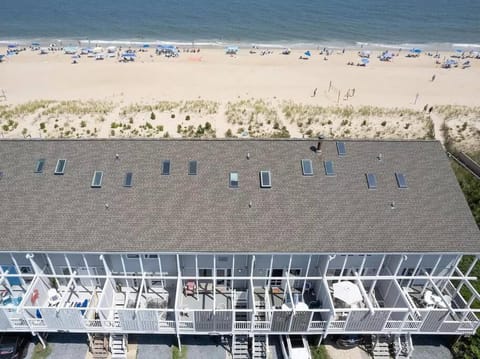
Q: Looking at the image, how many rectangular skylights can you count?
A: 13